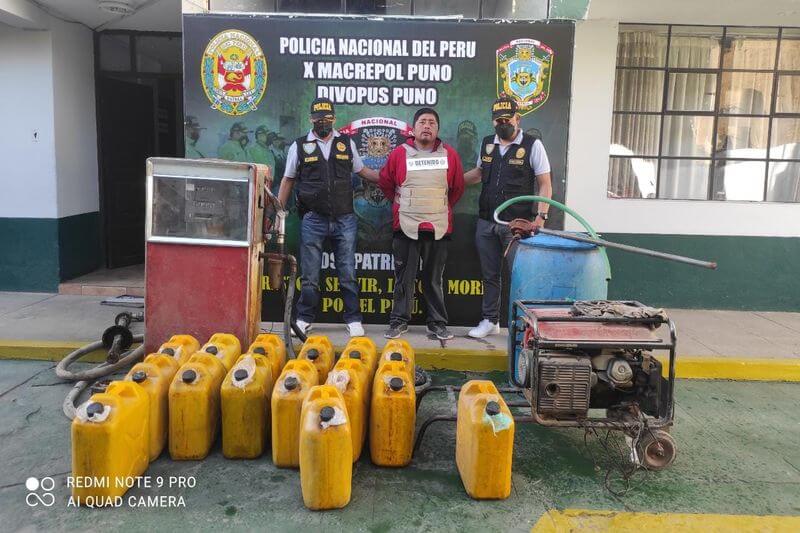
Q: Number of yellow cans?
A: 15